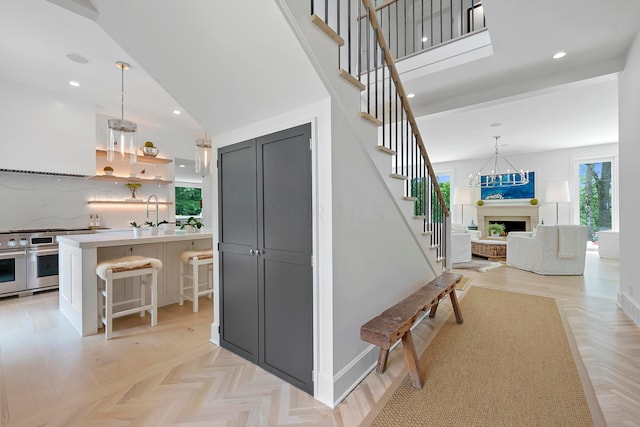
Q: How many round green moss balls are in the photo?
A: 4